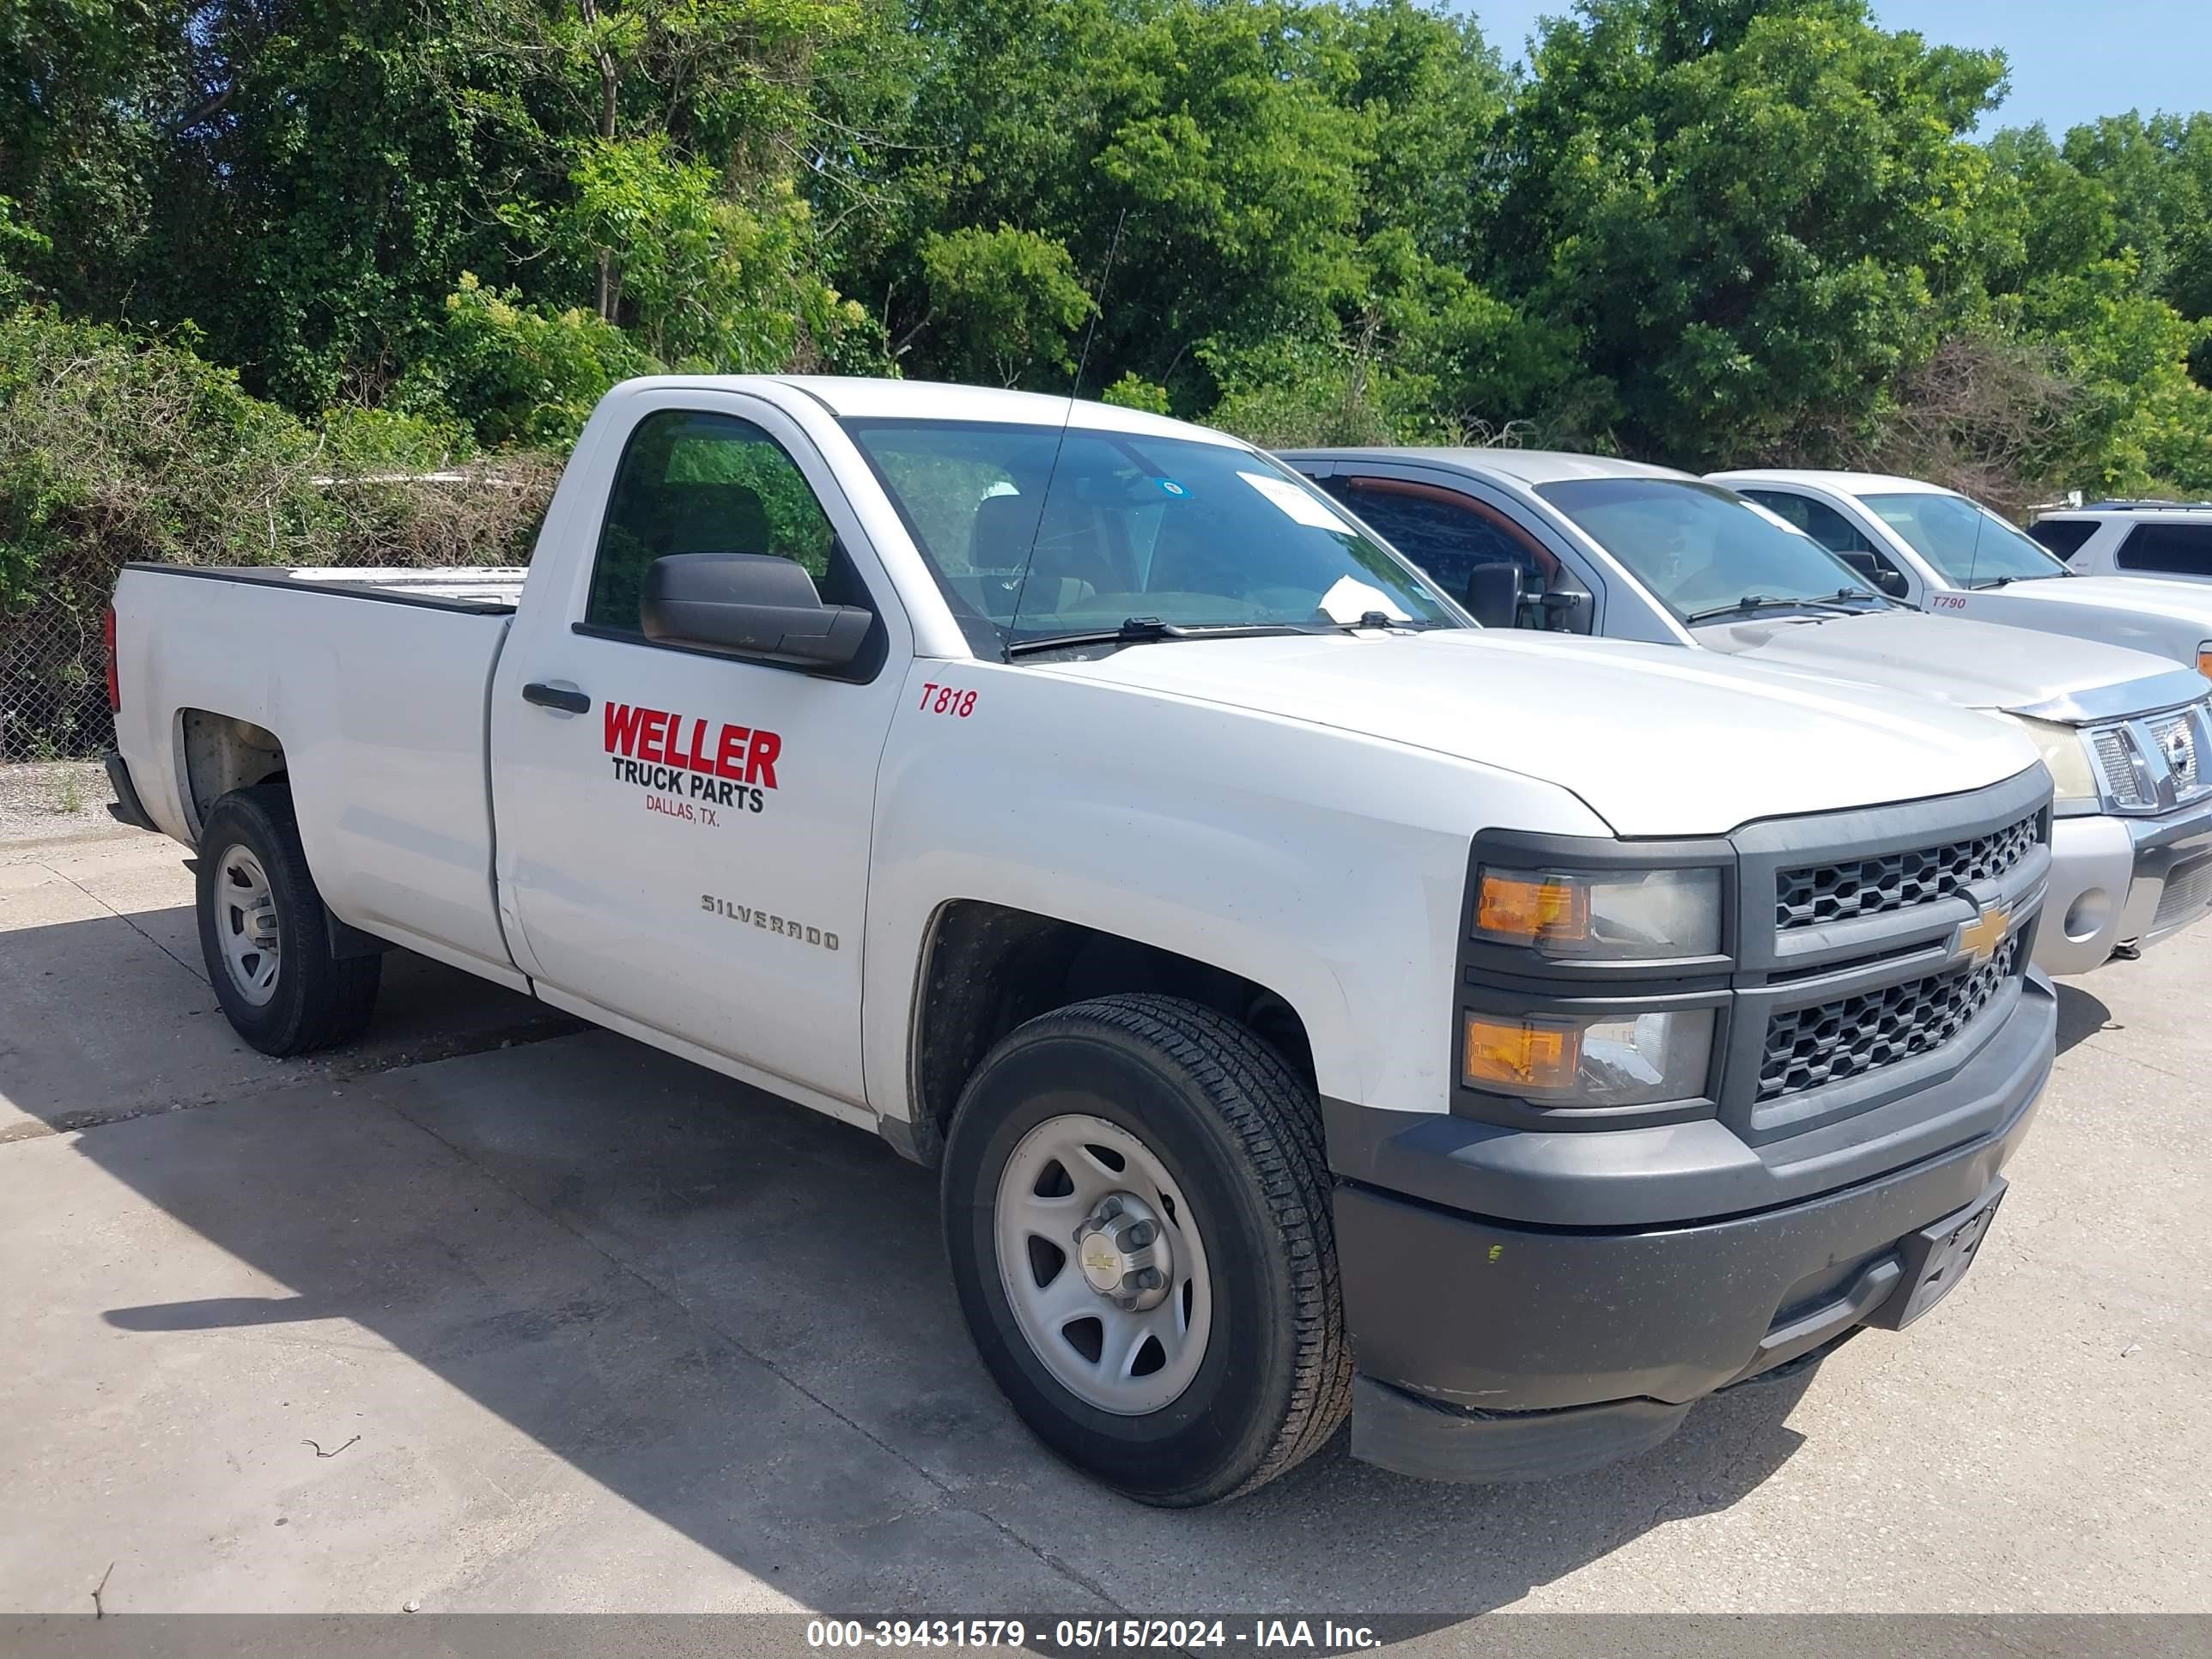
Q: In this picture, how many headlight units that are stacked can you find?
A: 2